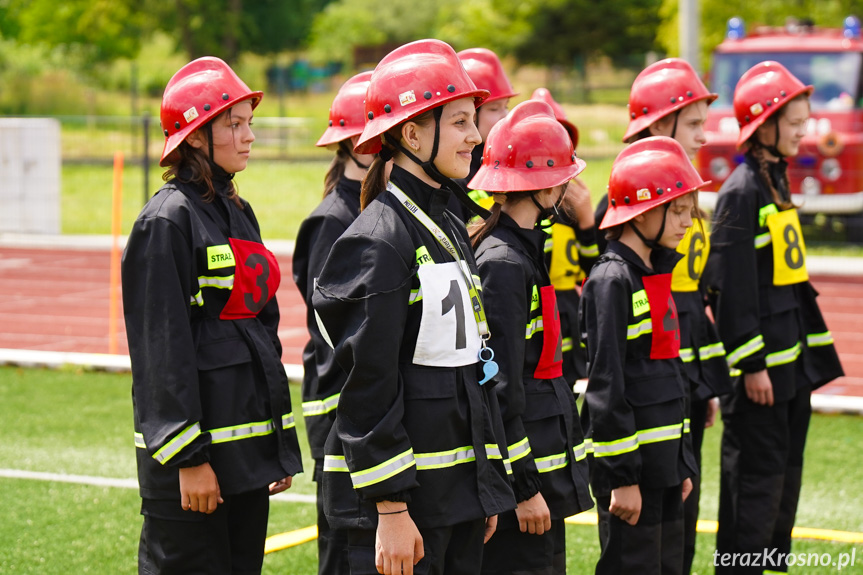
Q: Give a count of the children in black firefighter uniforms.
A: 9